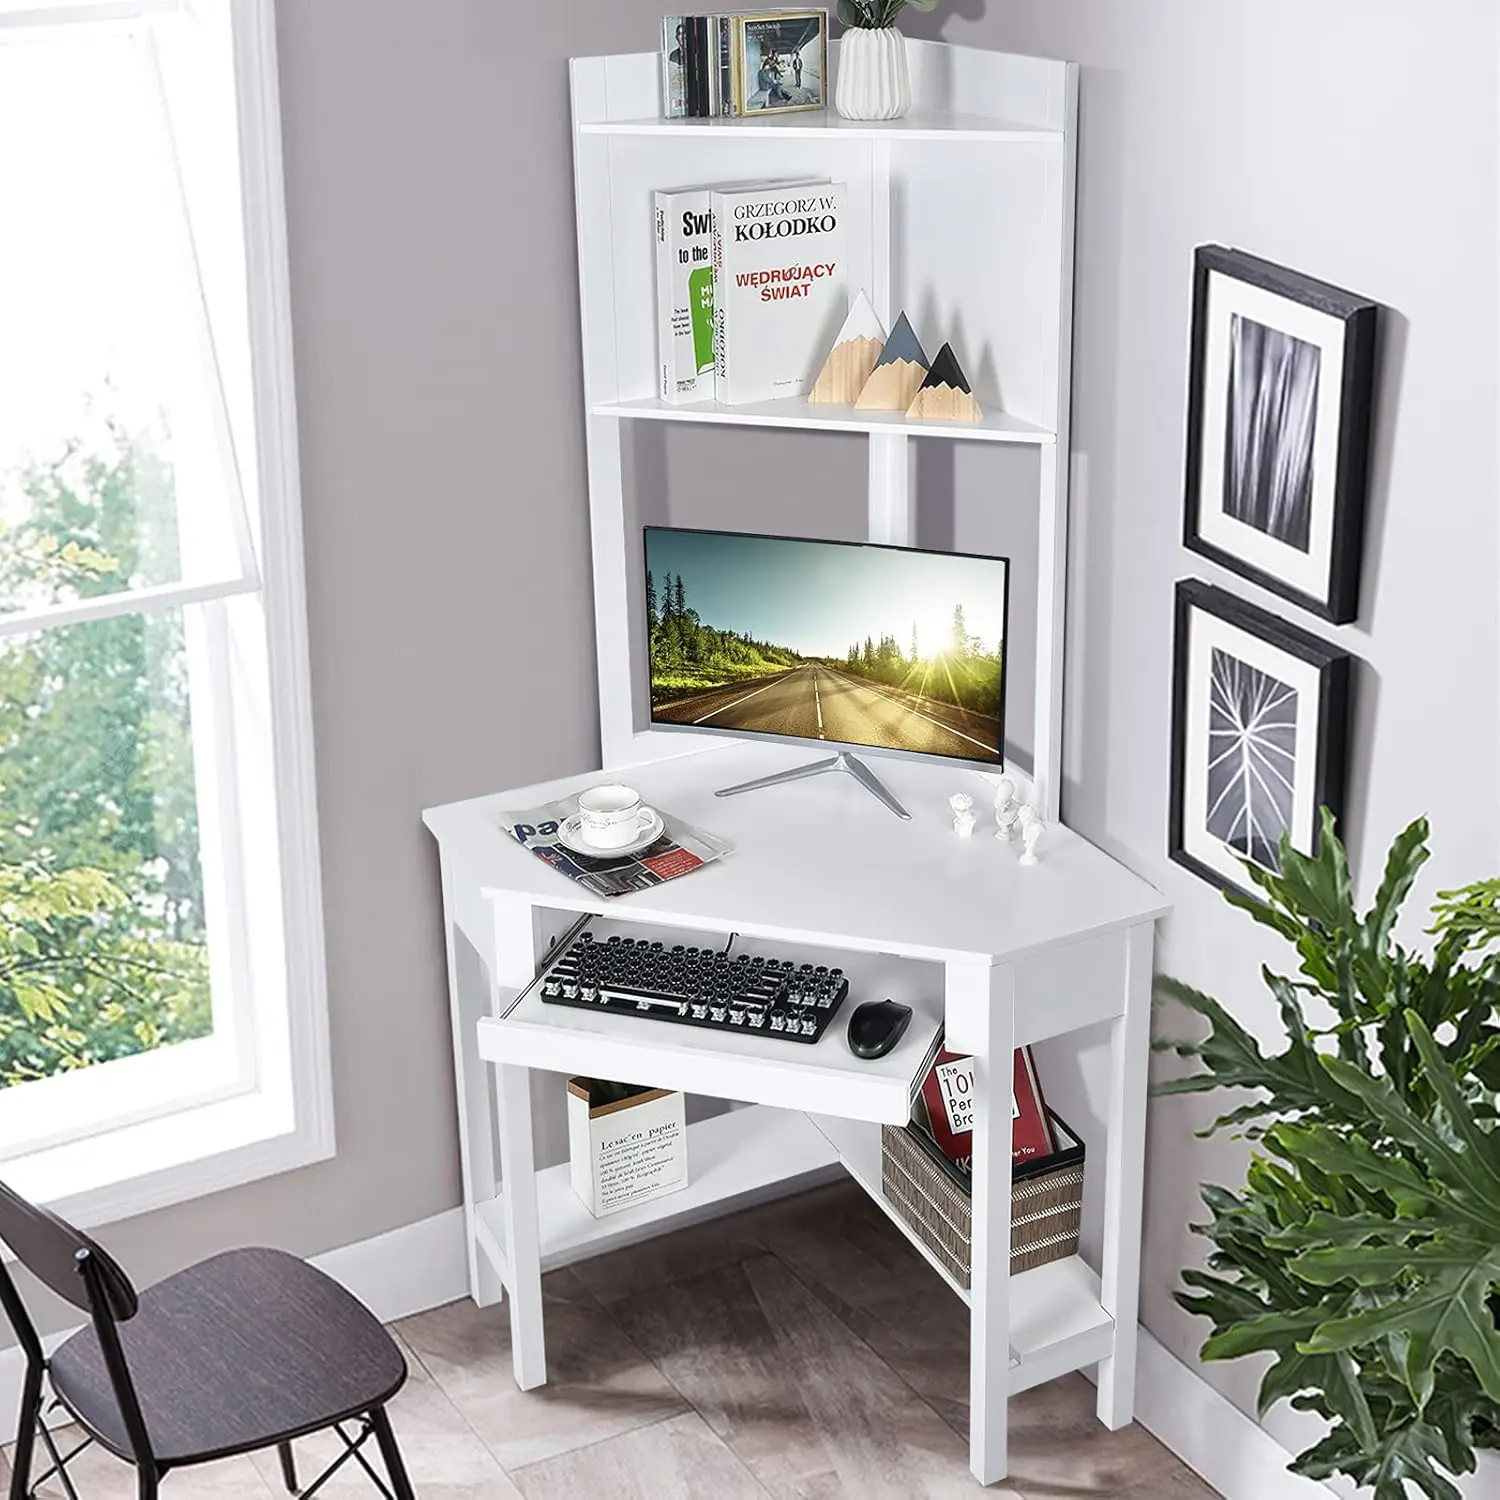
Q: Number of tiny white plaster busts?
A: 3